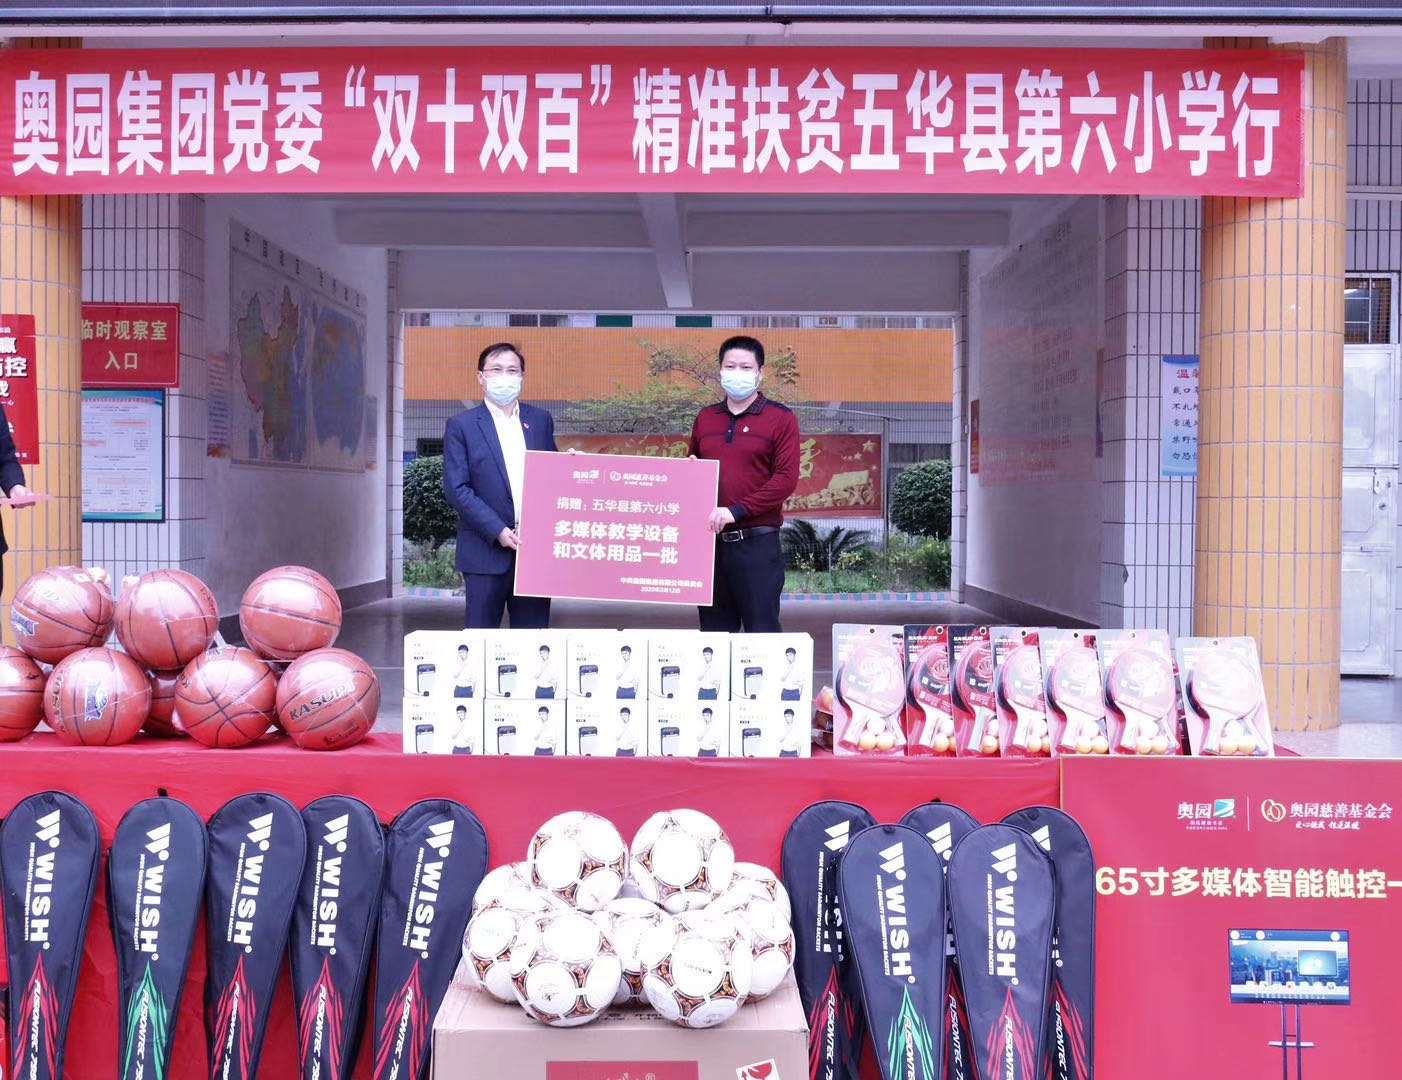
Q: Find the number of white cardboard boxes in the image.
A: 10